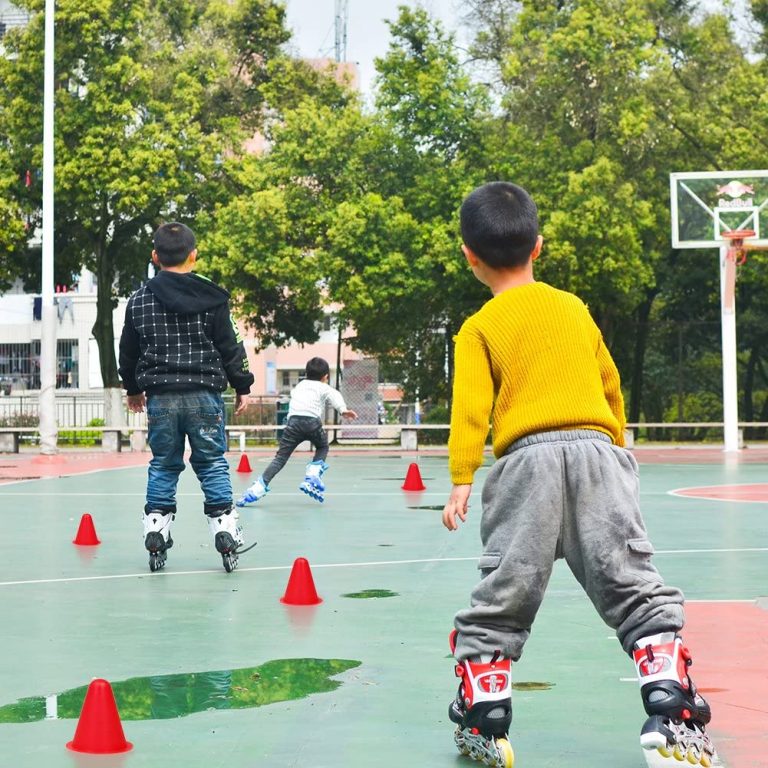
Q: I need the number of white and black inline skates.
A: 2